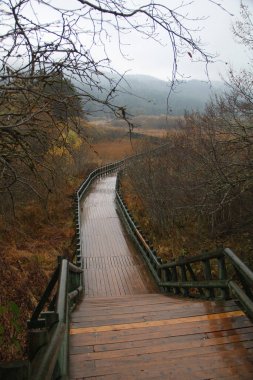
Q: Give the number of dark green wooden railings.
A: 2